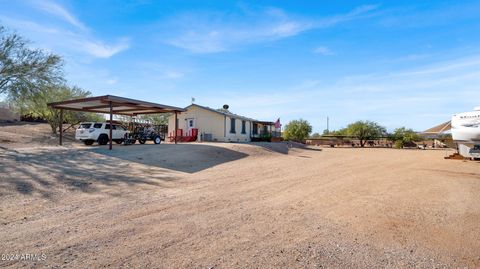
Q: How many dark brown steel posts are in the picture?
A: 3